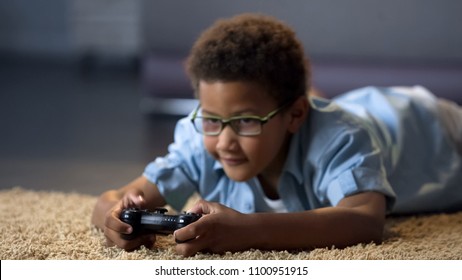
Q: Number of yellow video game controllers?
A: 0